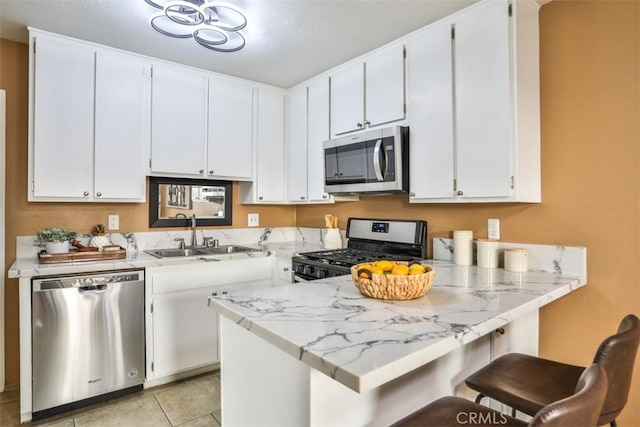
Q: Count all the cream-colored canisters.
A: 3